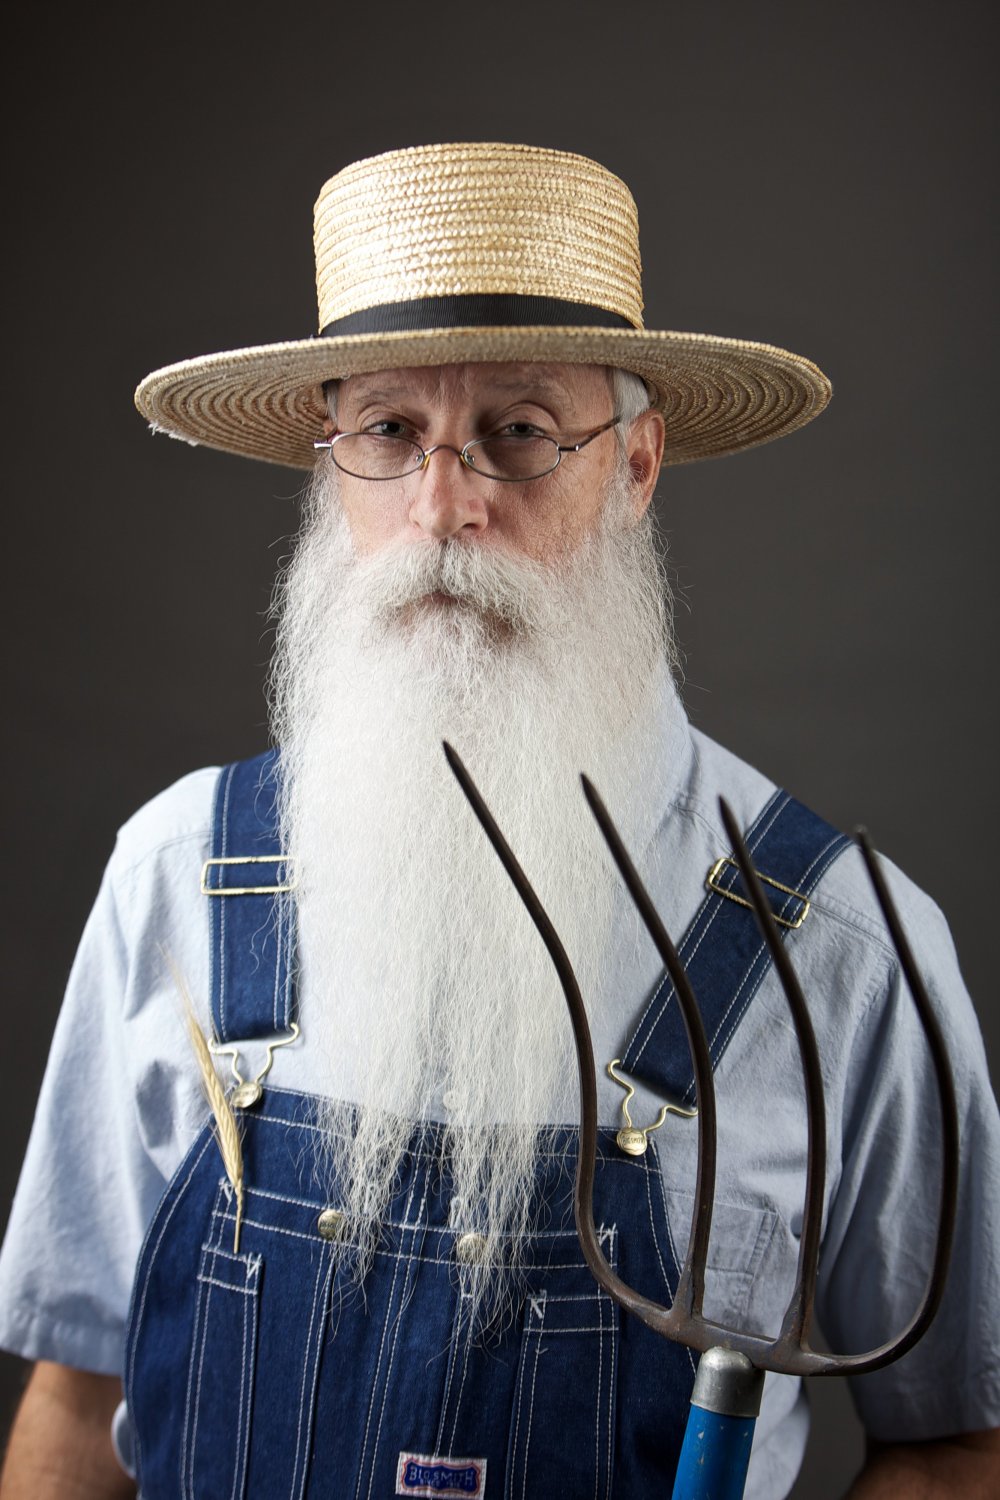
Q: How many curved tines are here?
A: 4